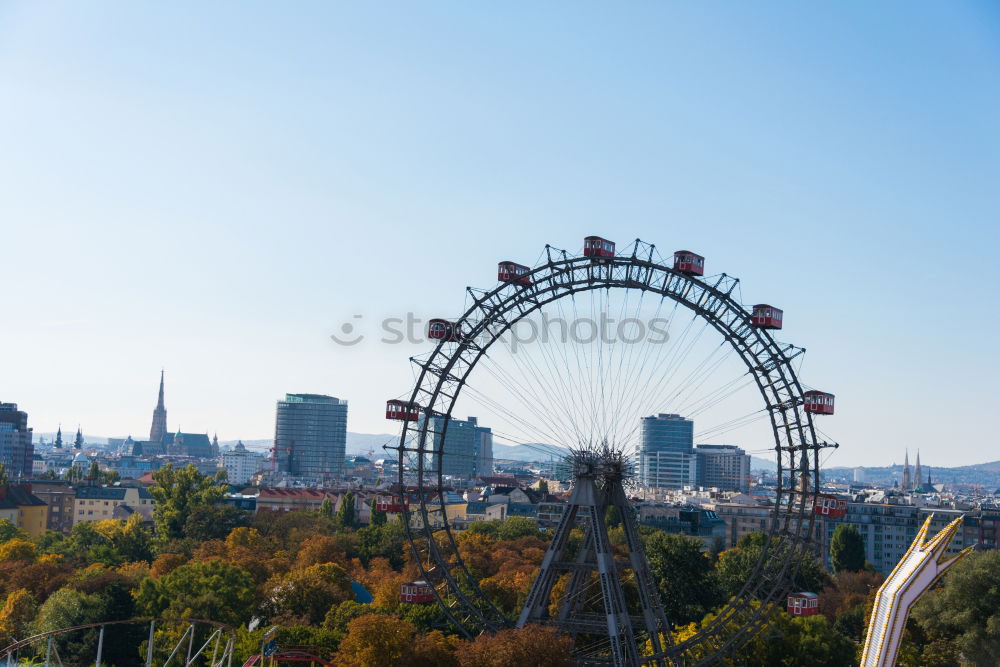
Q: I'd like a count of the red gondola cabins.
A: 11